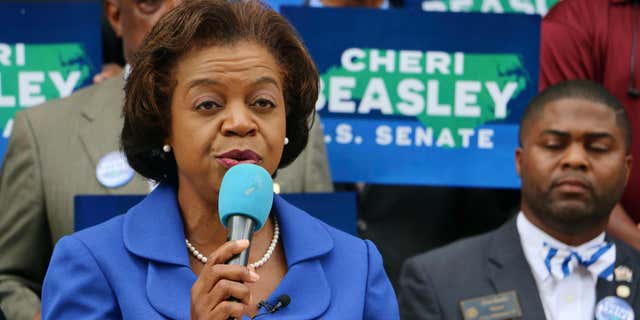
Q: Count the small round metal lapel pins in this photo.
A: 2